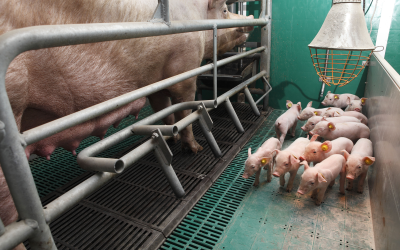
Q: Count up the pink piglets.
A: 12